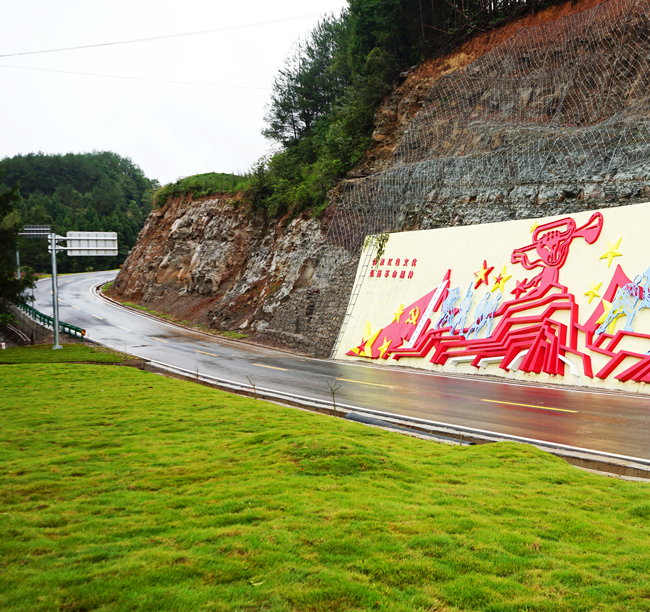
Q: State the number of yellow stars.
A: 9